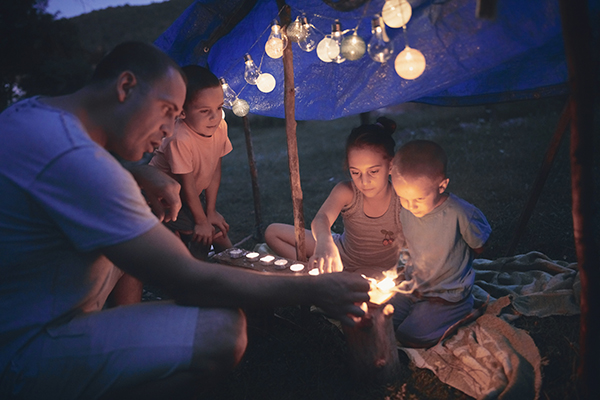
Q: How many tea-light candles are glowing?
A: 5